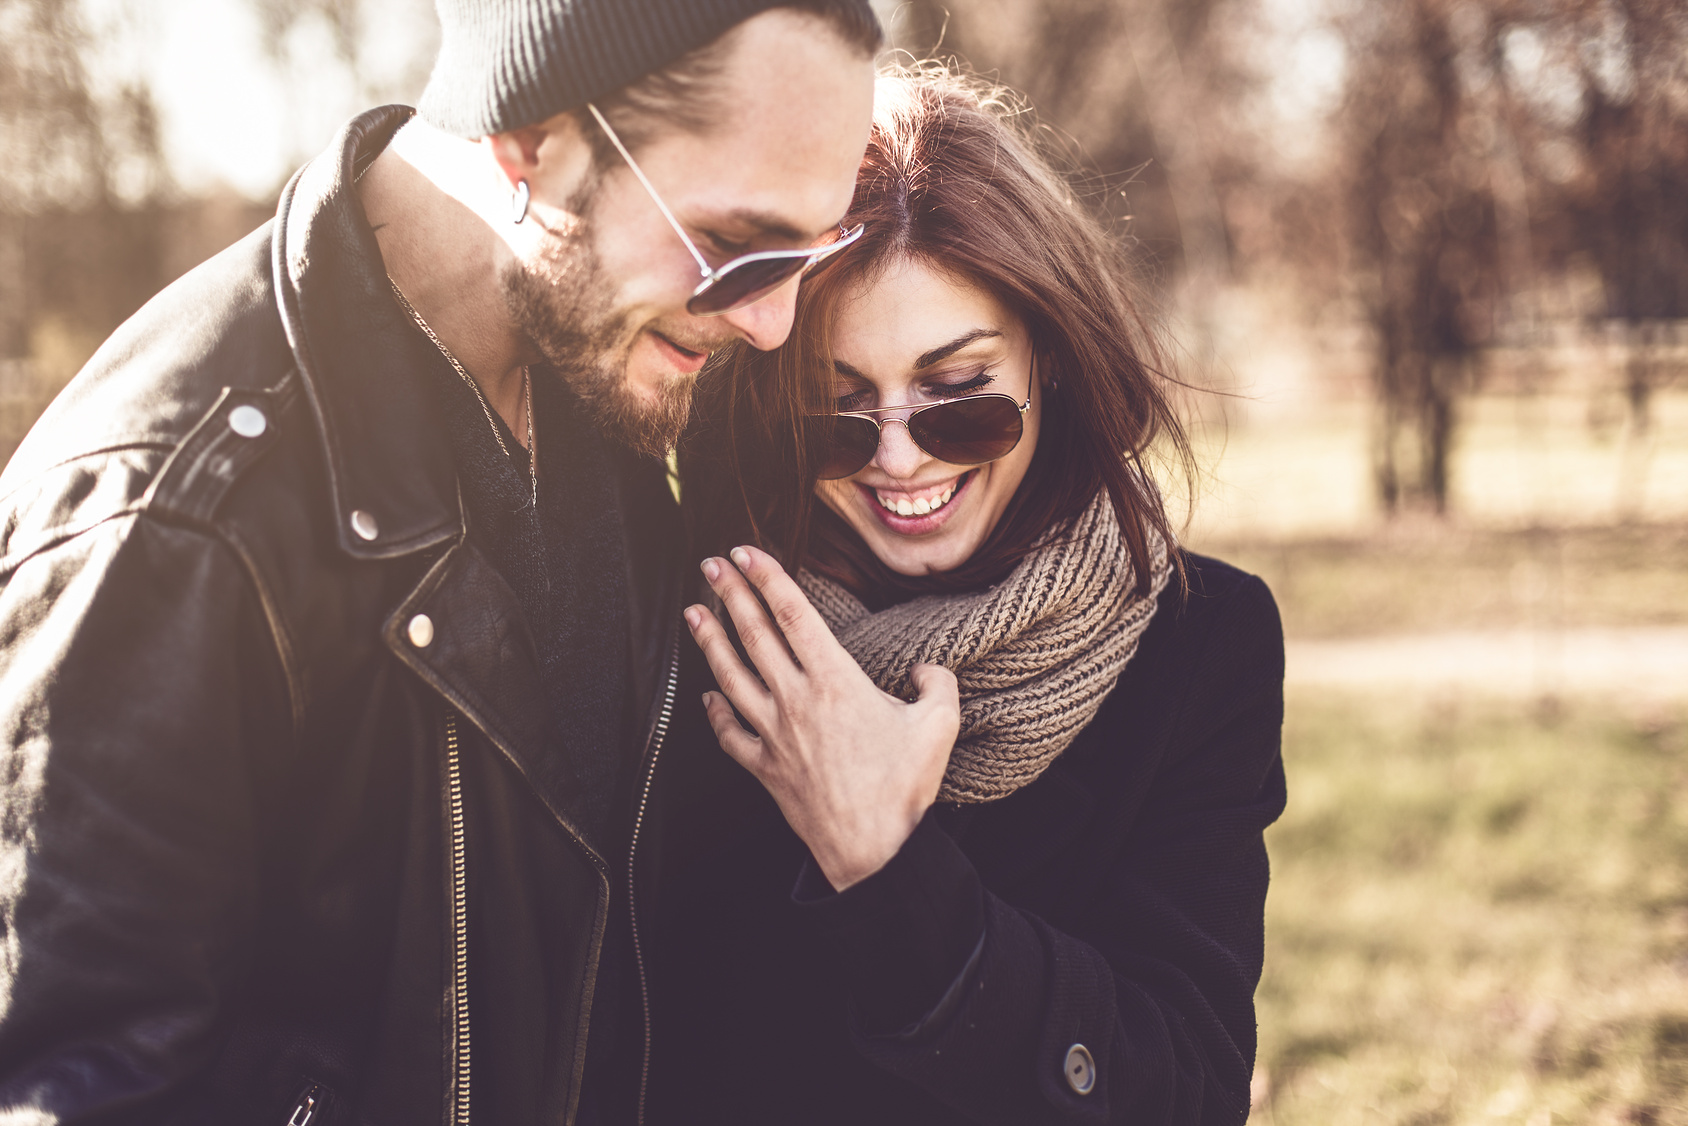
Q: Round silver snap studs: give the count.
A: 3